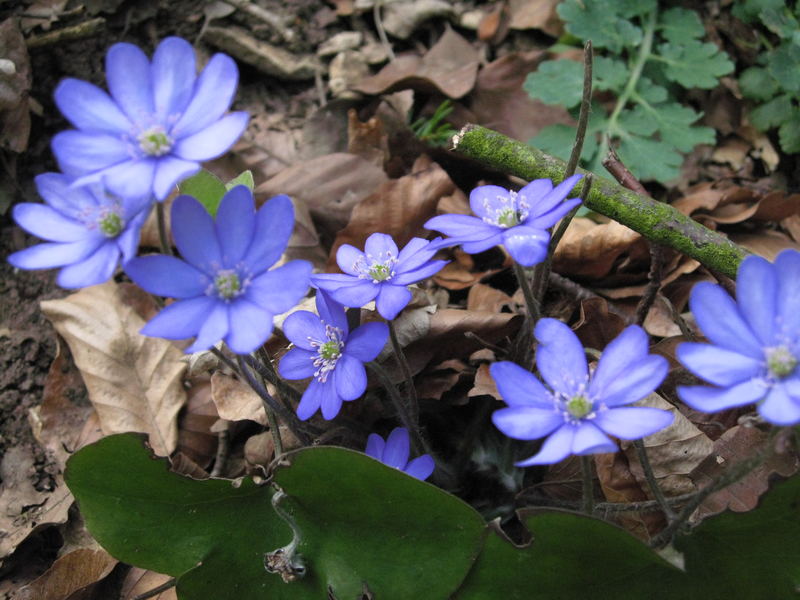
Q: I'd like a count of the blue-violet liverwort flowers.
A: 9